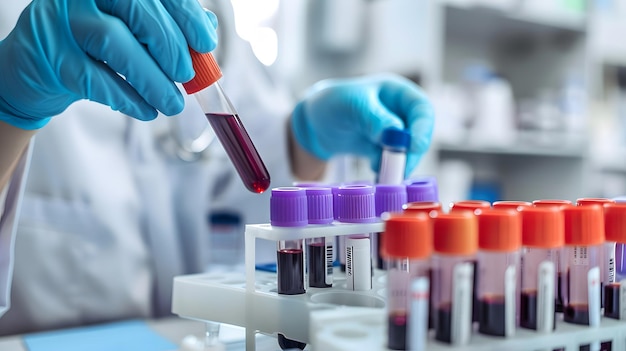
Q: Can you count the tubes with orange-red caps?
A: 12